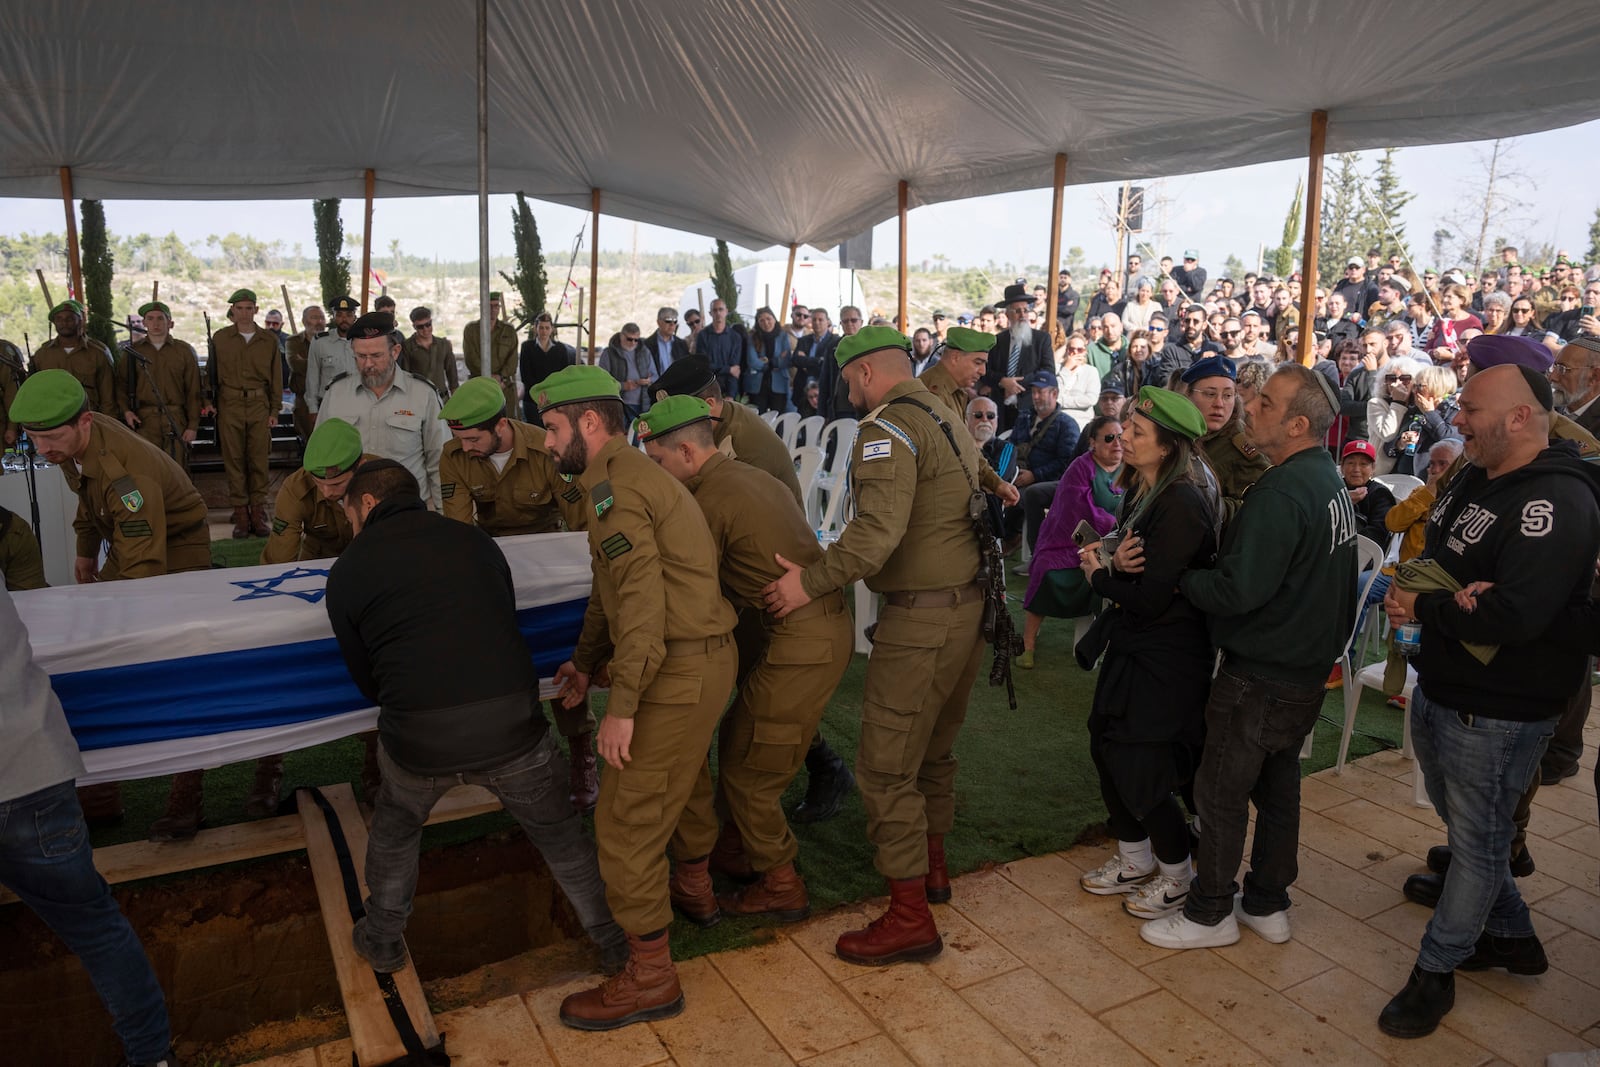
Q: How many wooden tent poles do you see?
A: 7